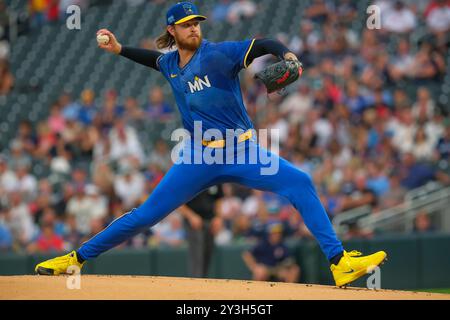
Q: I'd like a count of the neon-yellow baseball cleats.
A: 2